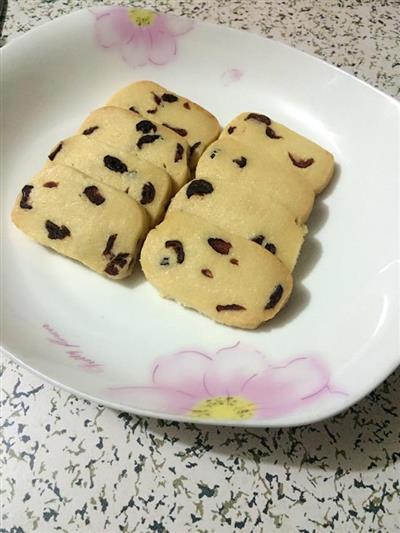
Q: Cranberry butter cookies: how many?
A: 8